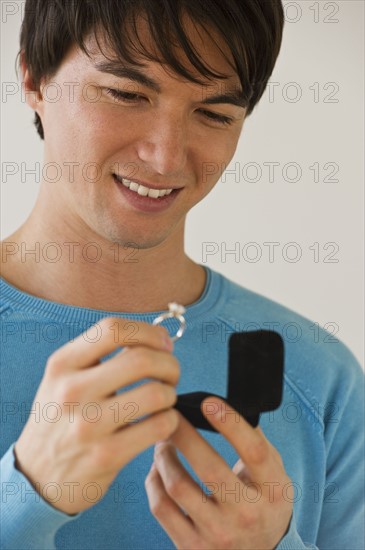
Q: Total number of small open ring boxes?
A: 1